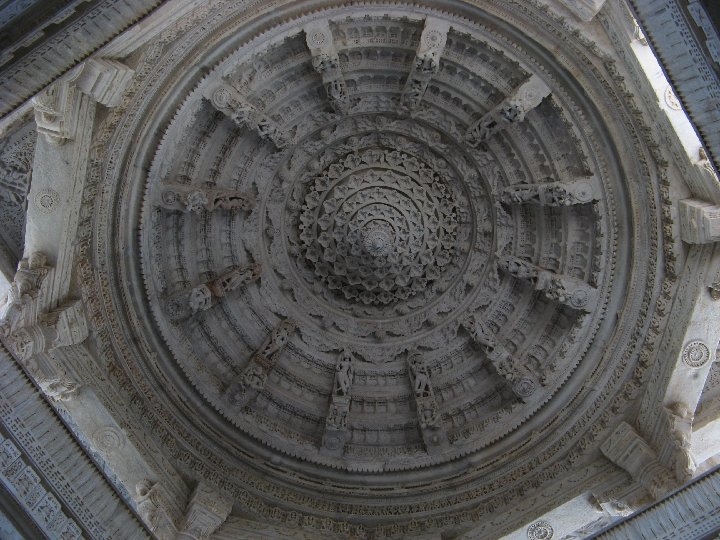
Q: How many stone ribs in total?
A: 12